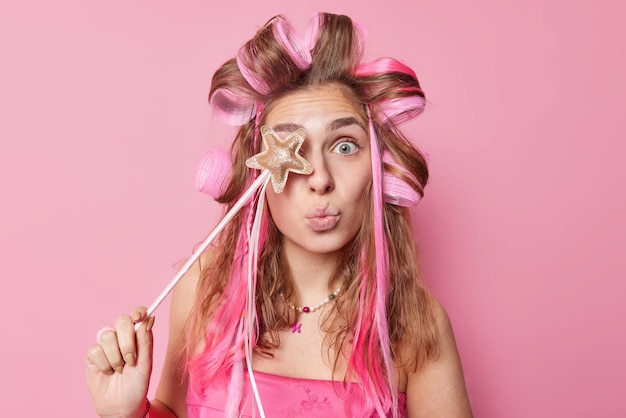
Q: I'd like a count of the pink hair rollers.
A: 6